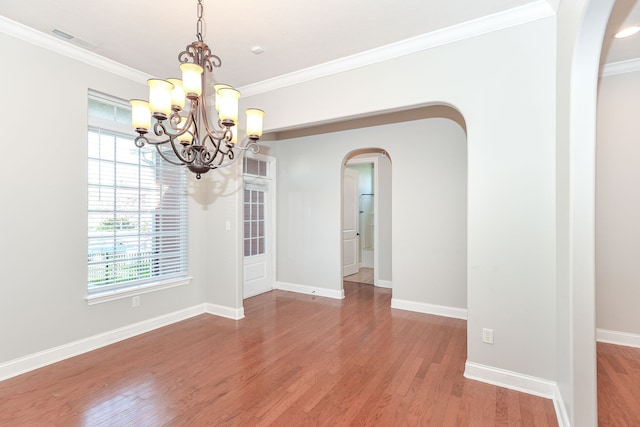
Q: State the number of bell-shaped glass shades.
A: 9